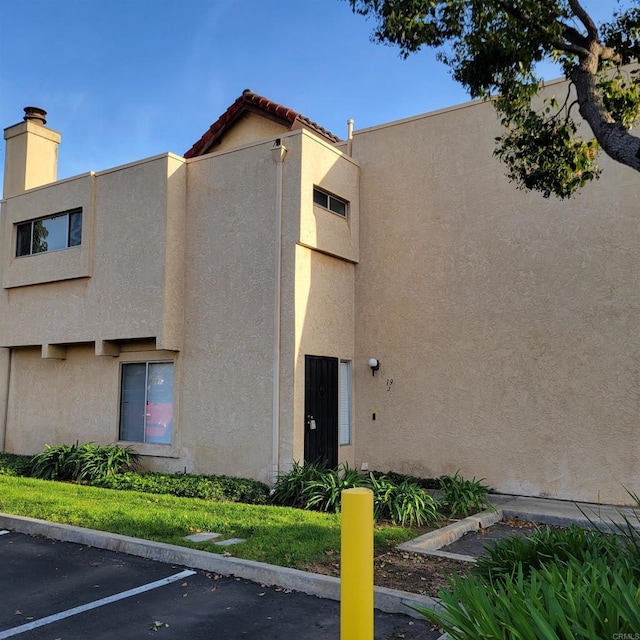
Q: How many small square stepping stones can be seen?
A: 2